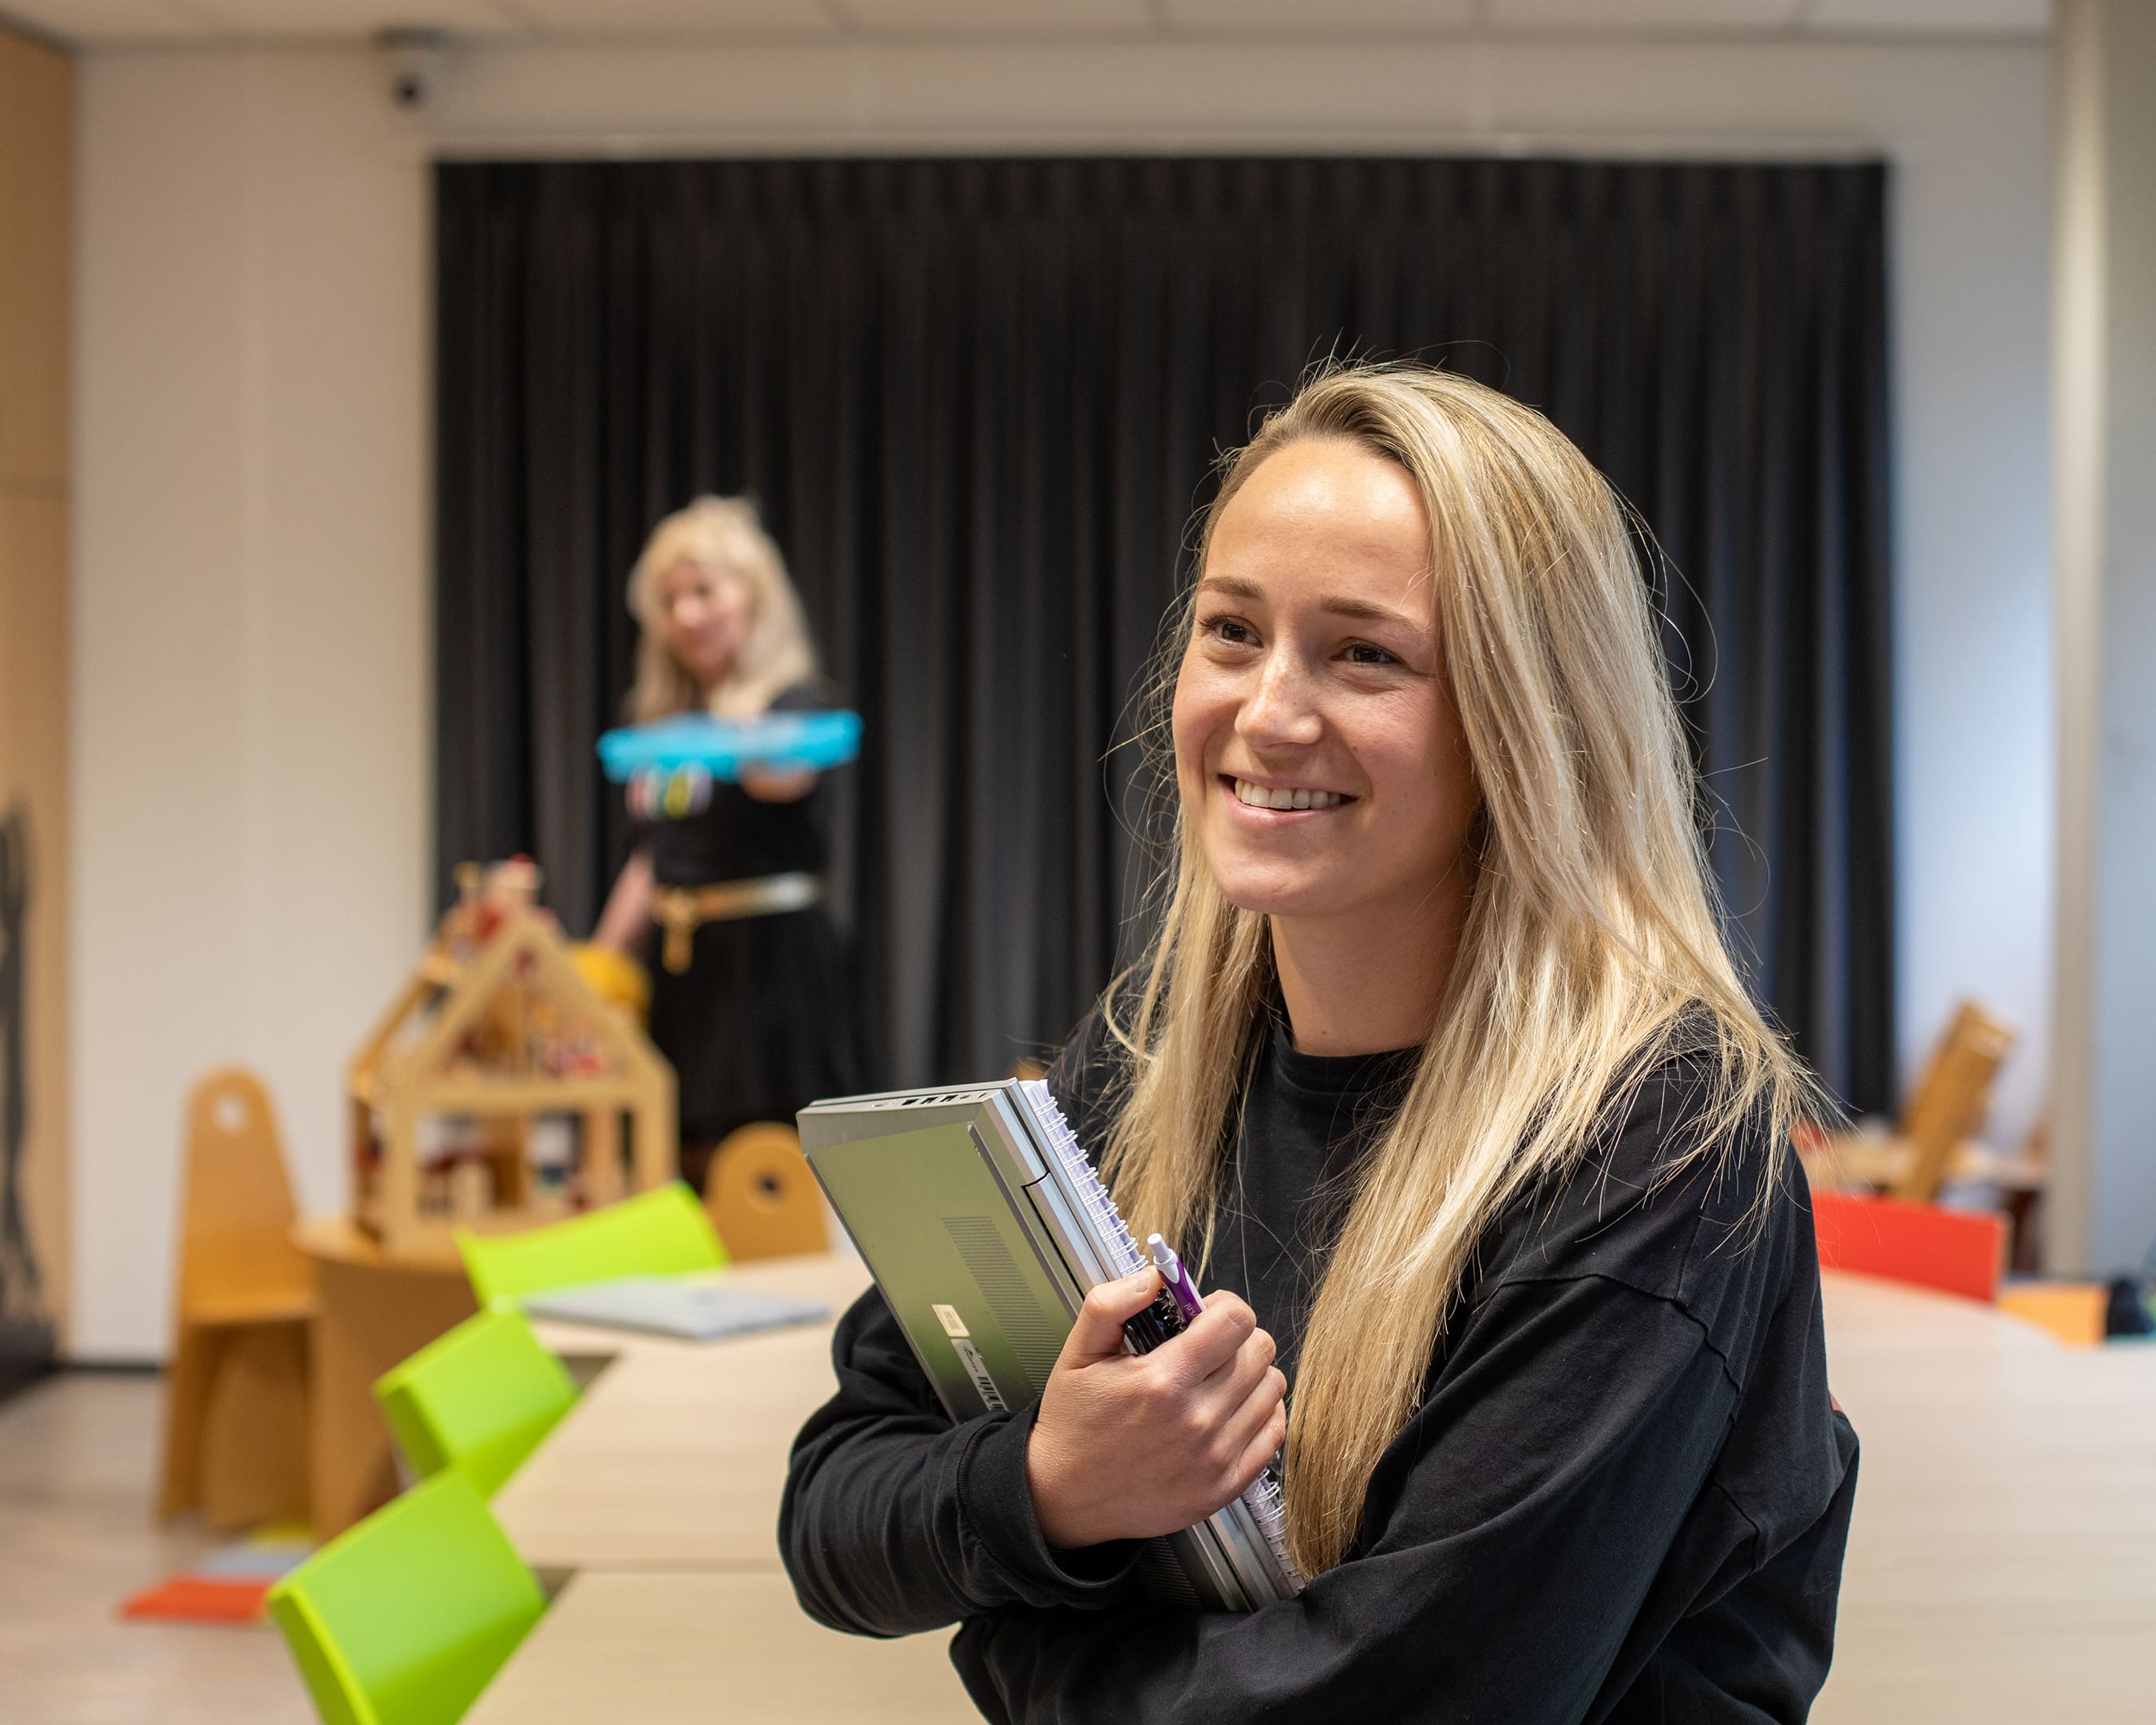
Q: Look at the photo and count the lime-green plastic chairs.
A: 3